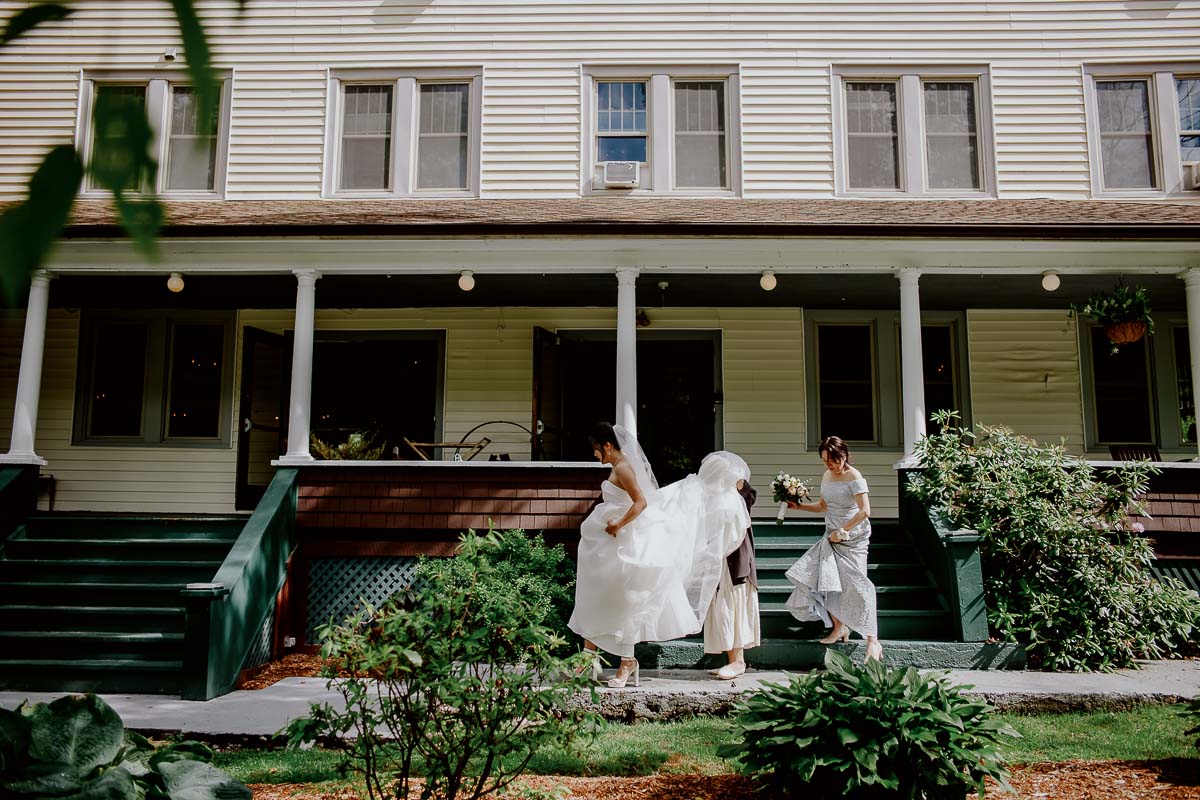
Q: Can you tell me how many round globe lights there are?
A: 4